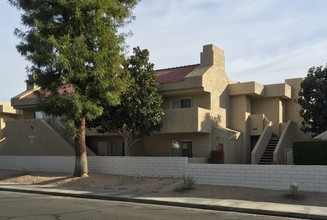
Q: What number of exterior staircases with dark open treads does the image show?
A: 1